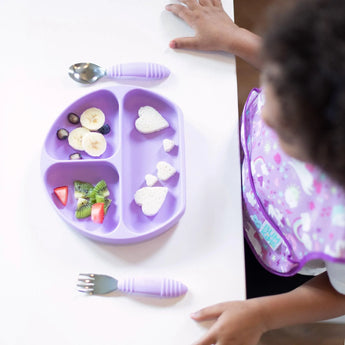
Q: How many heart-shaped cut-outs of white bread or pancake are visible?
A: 5